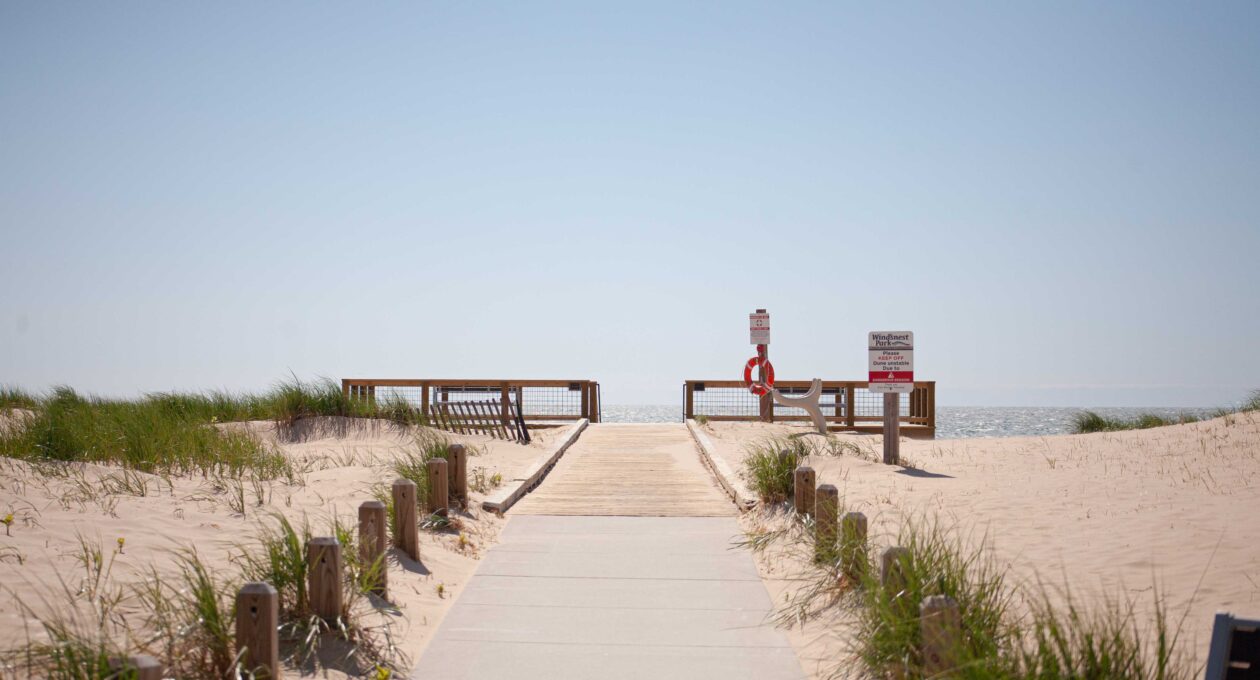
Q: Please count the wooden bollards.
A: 13